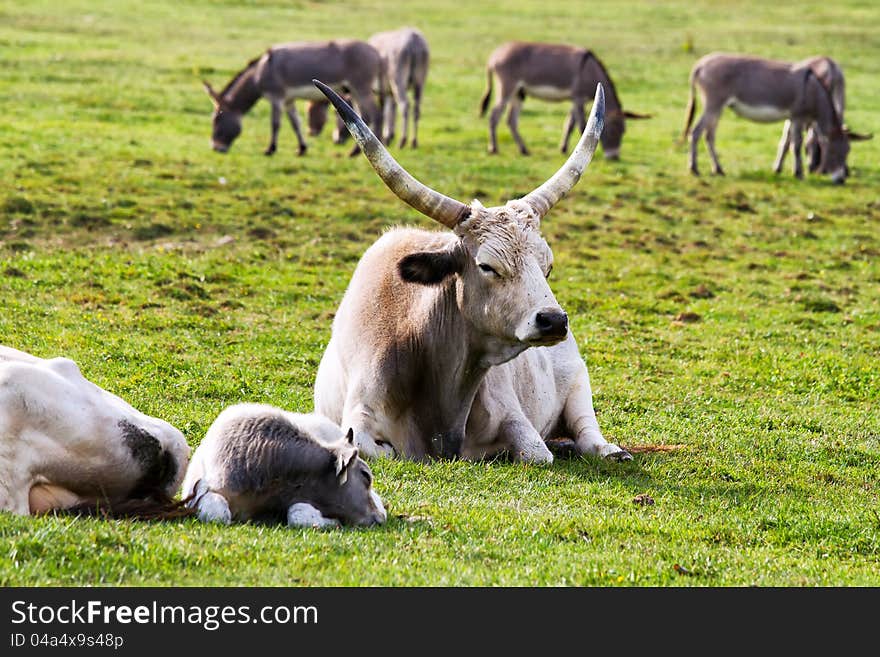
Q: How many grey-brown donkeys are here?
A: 5